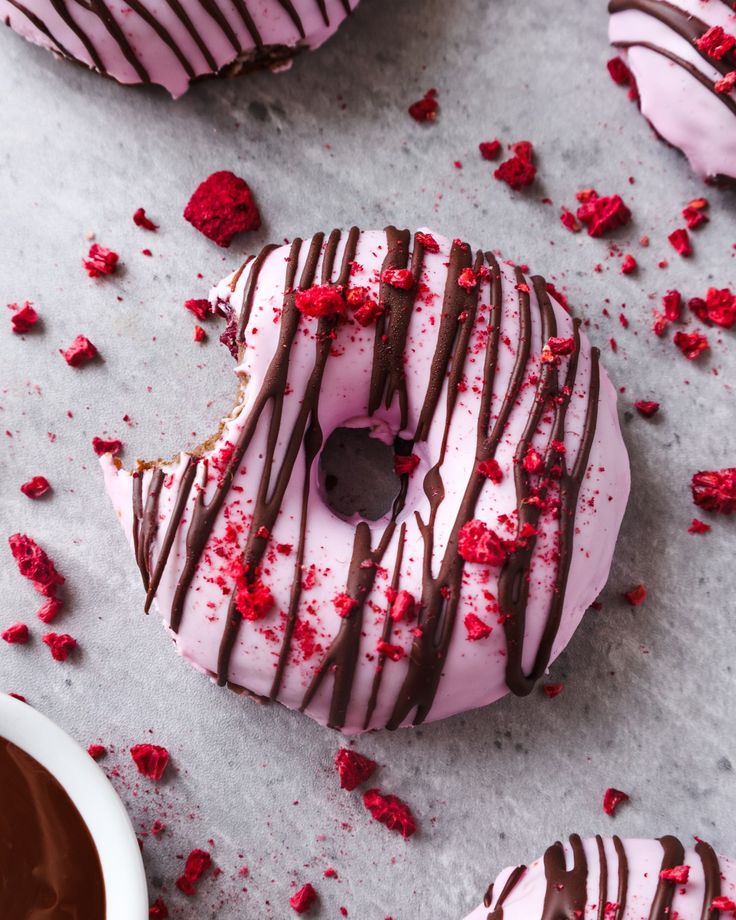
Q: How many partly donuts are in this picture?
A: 3